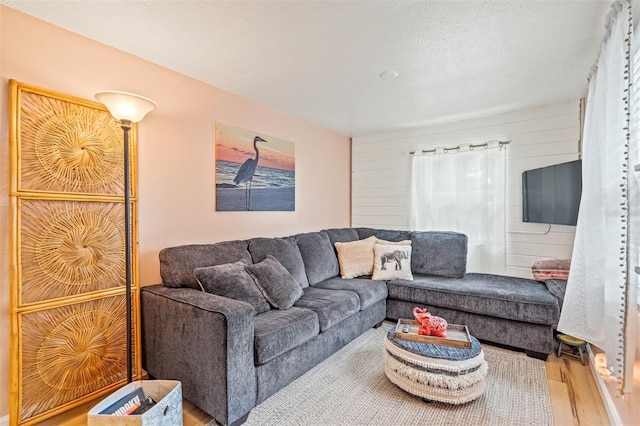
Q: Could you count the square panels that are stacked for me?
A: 3